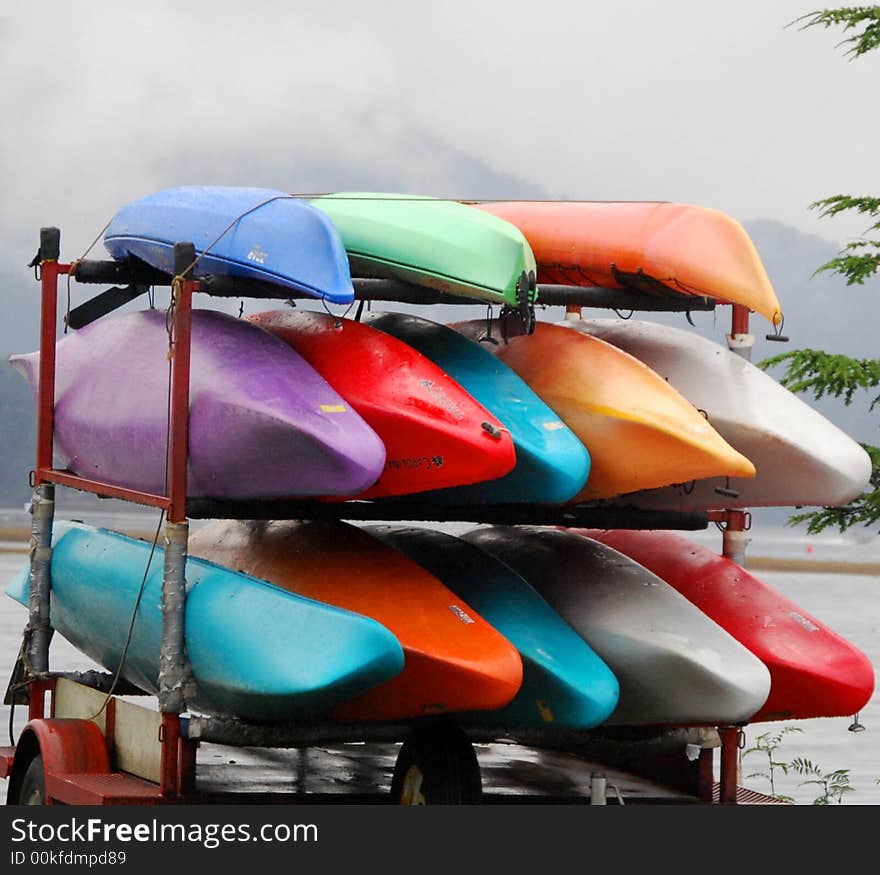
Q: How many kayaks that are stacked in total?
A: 13